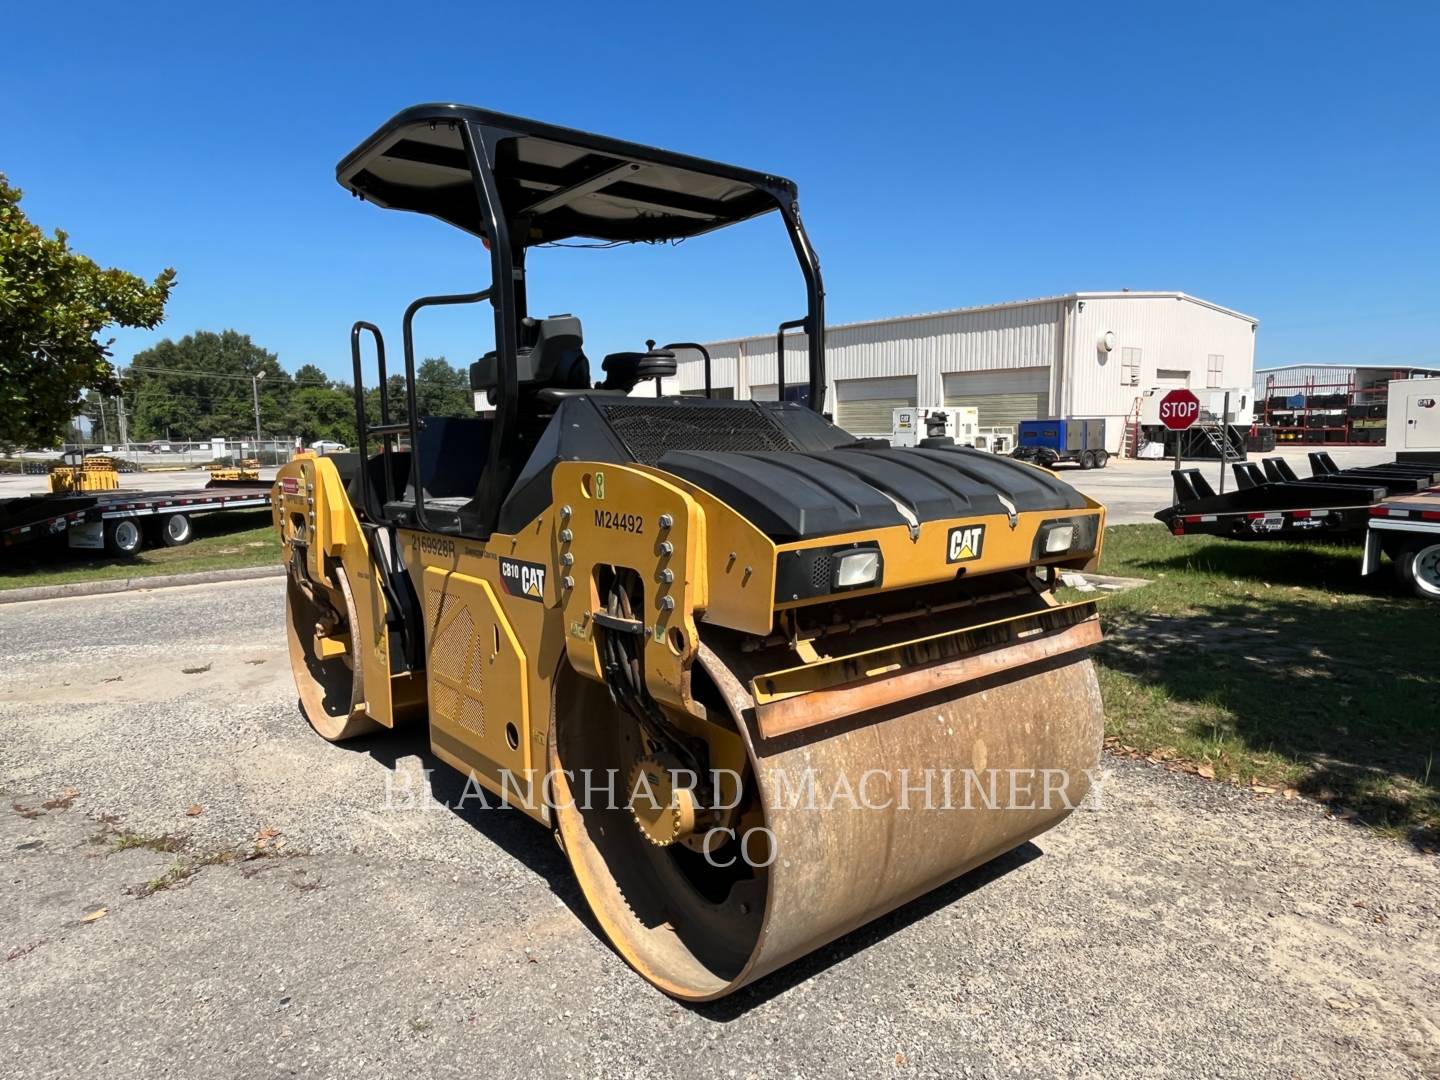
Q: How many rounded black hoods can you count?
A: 1